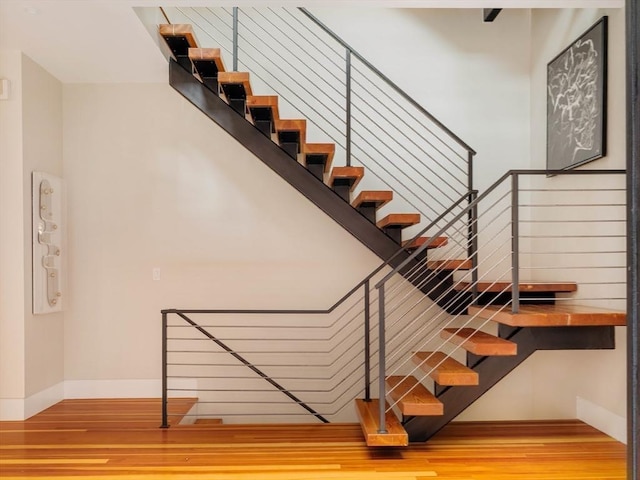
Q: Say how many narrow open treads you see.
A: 15